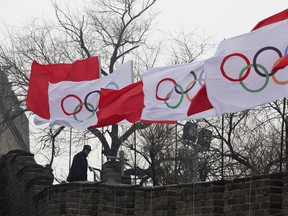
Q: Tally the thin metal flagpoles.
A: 6